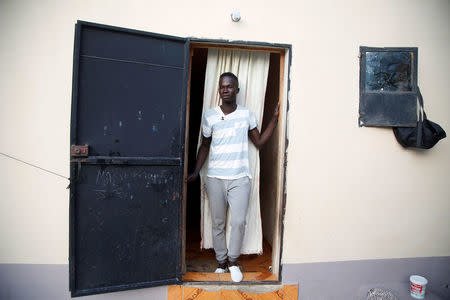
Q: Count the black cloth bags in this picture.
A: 1